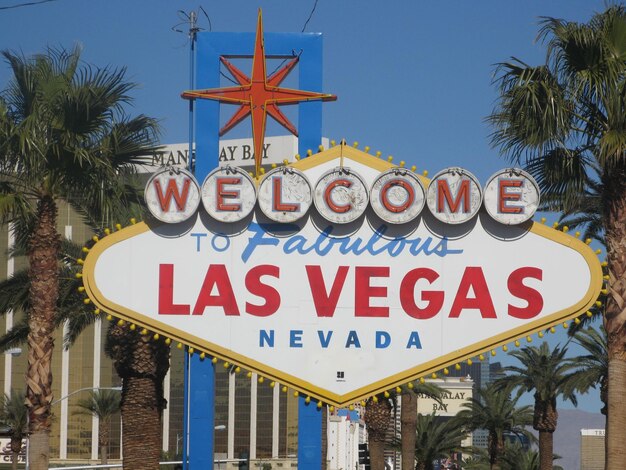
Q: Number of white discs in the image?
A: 7